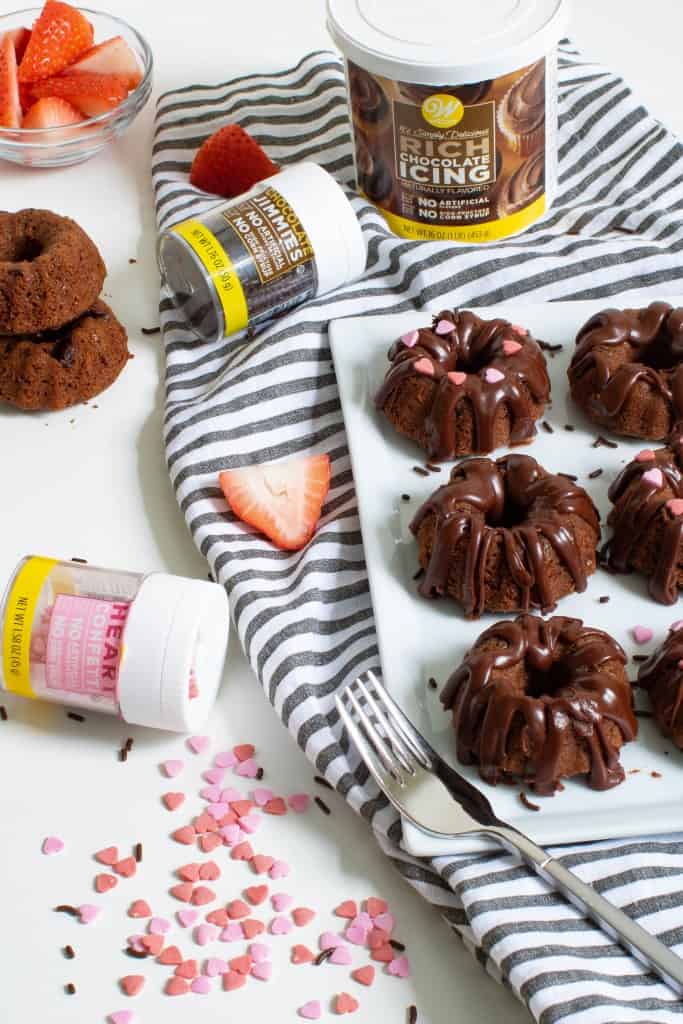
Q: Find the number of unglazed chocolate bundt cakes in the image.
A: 2